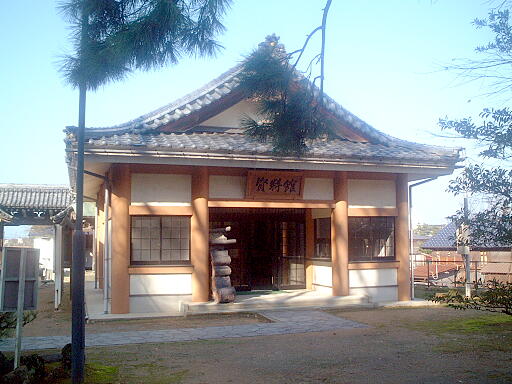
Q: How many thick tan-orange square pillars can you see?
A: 4